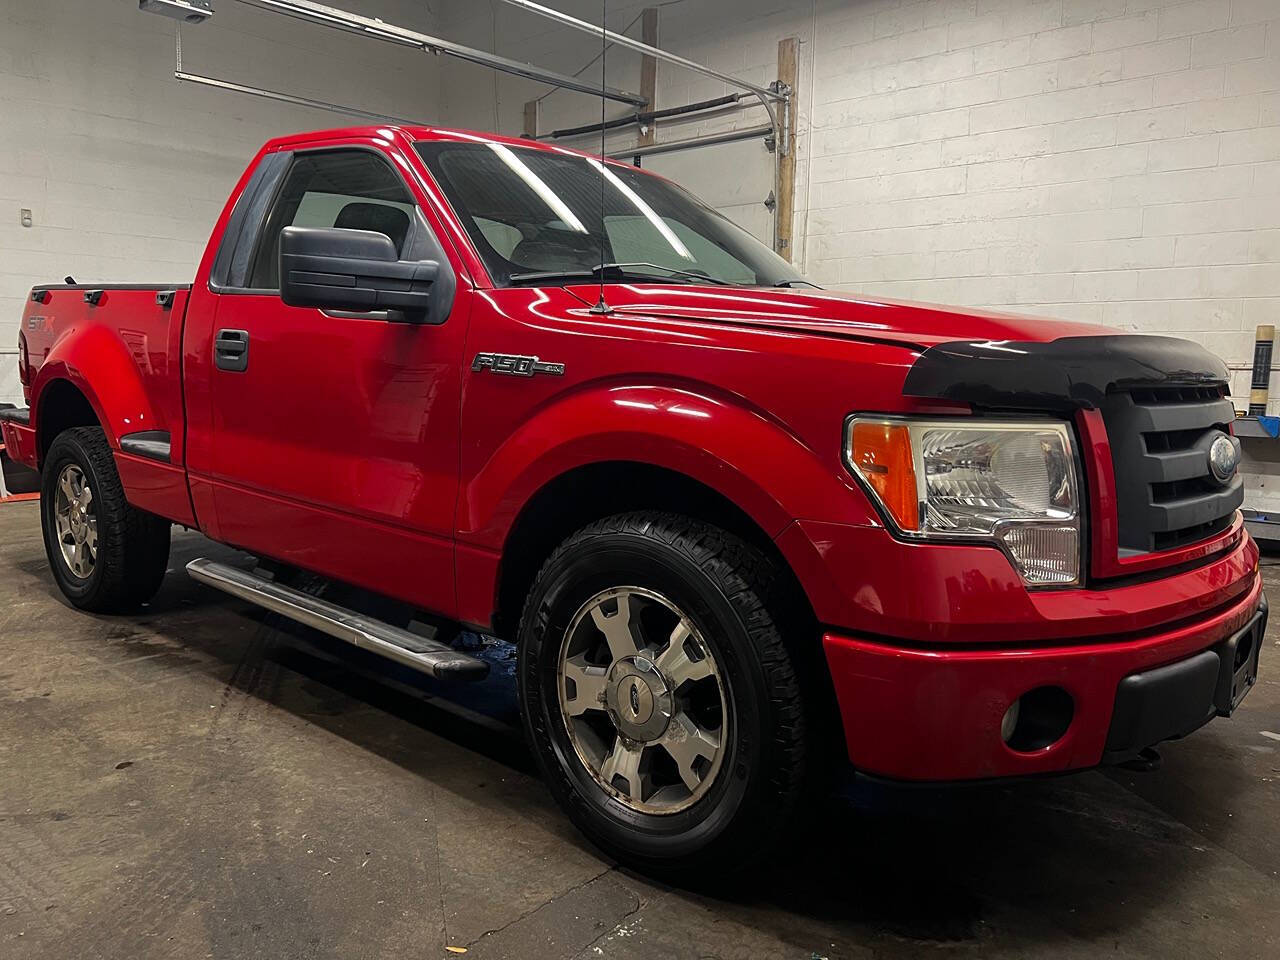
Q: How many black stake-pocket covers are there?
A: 3